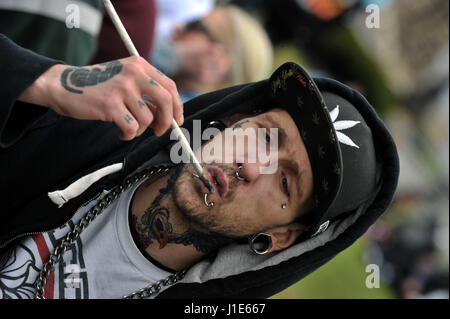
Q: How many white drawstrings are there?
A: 1